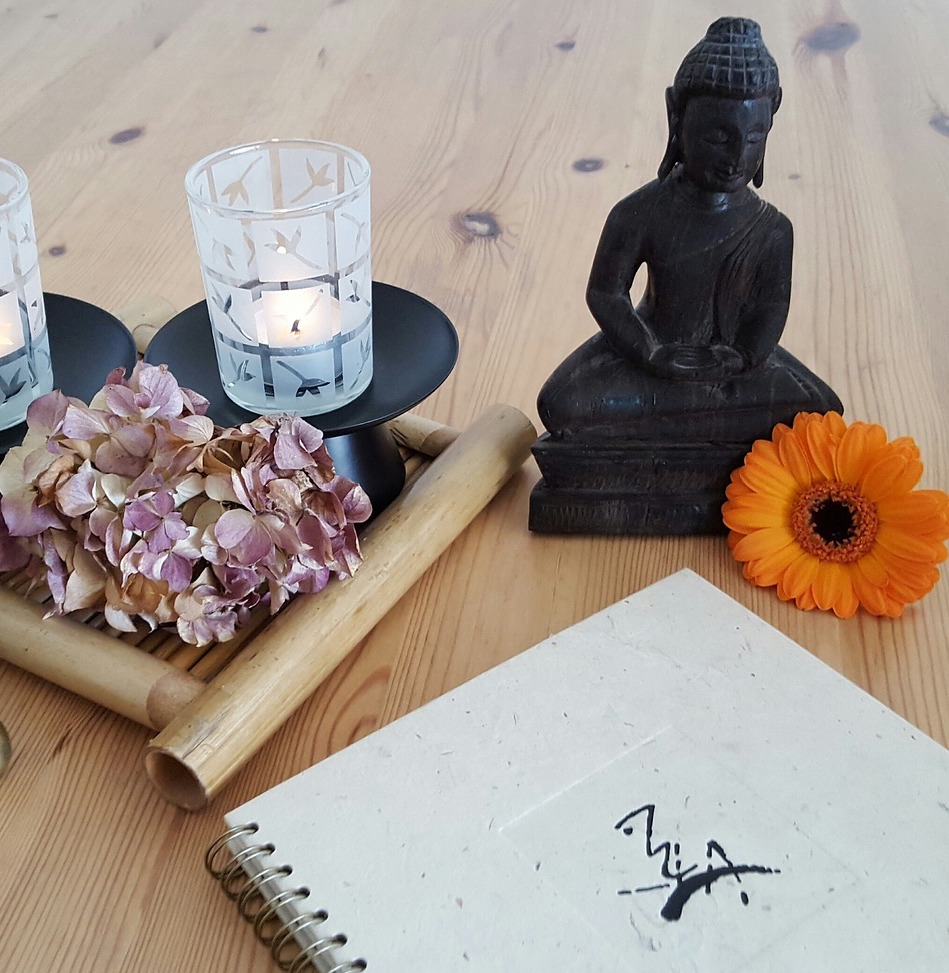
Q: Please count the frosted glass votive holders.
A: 2